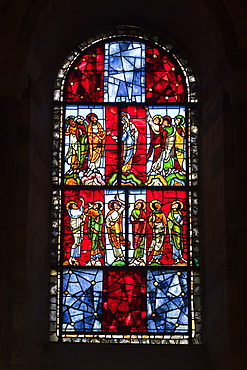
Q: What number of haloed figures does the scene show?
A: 13